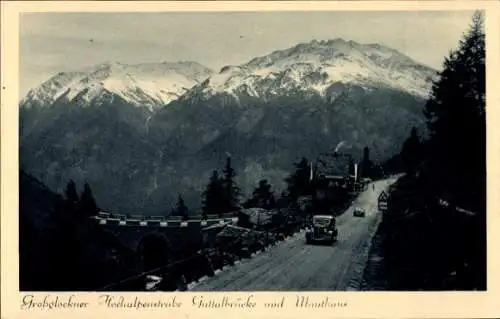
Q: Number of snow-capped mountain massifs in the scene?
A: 2